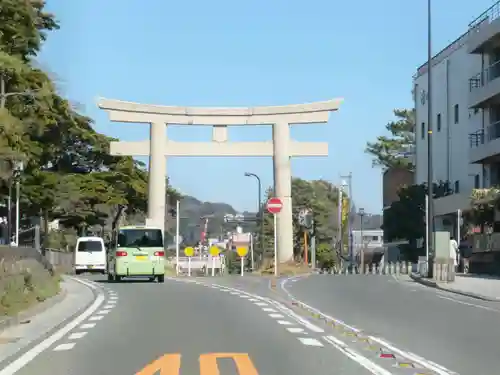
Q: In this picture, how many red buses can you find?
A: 0